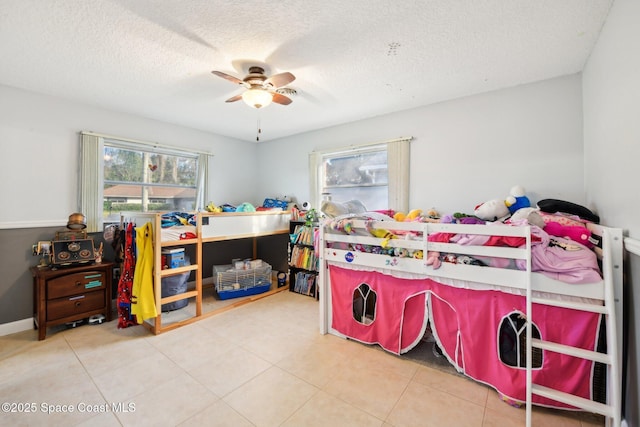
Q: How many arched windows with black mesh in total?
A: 2